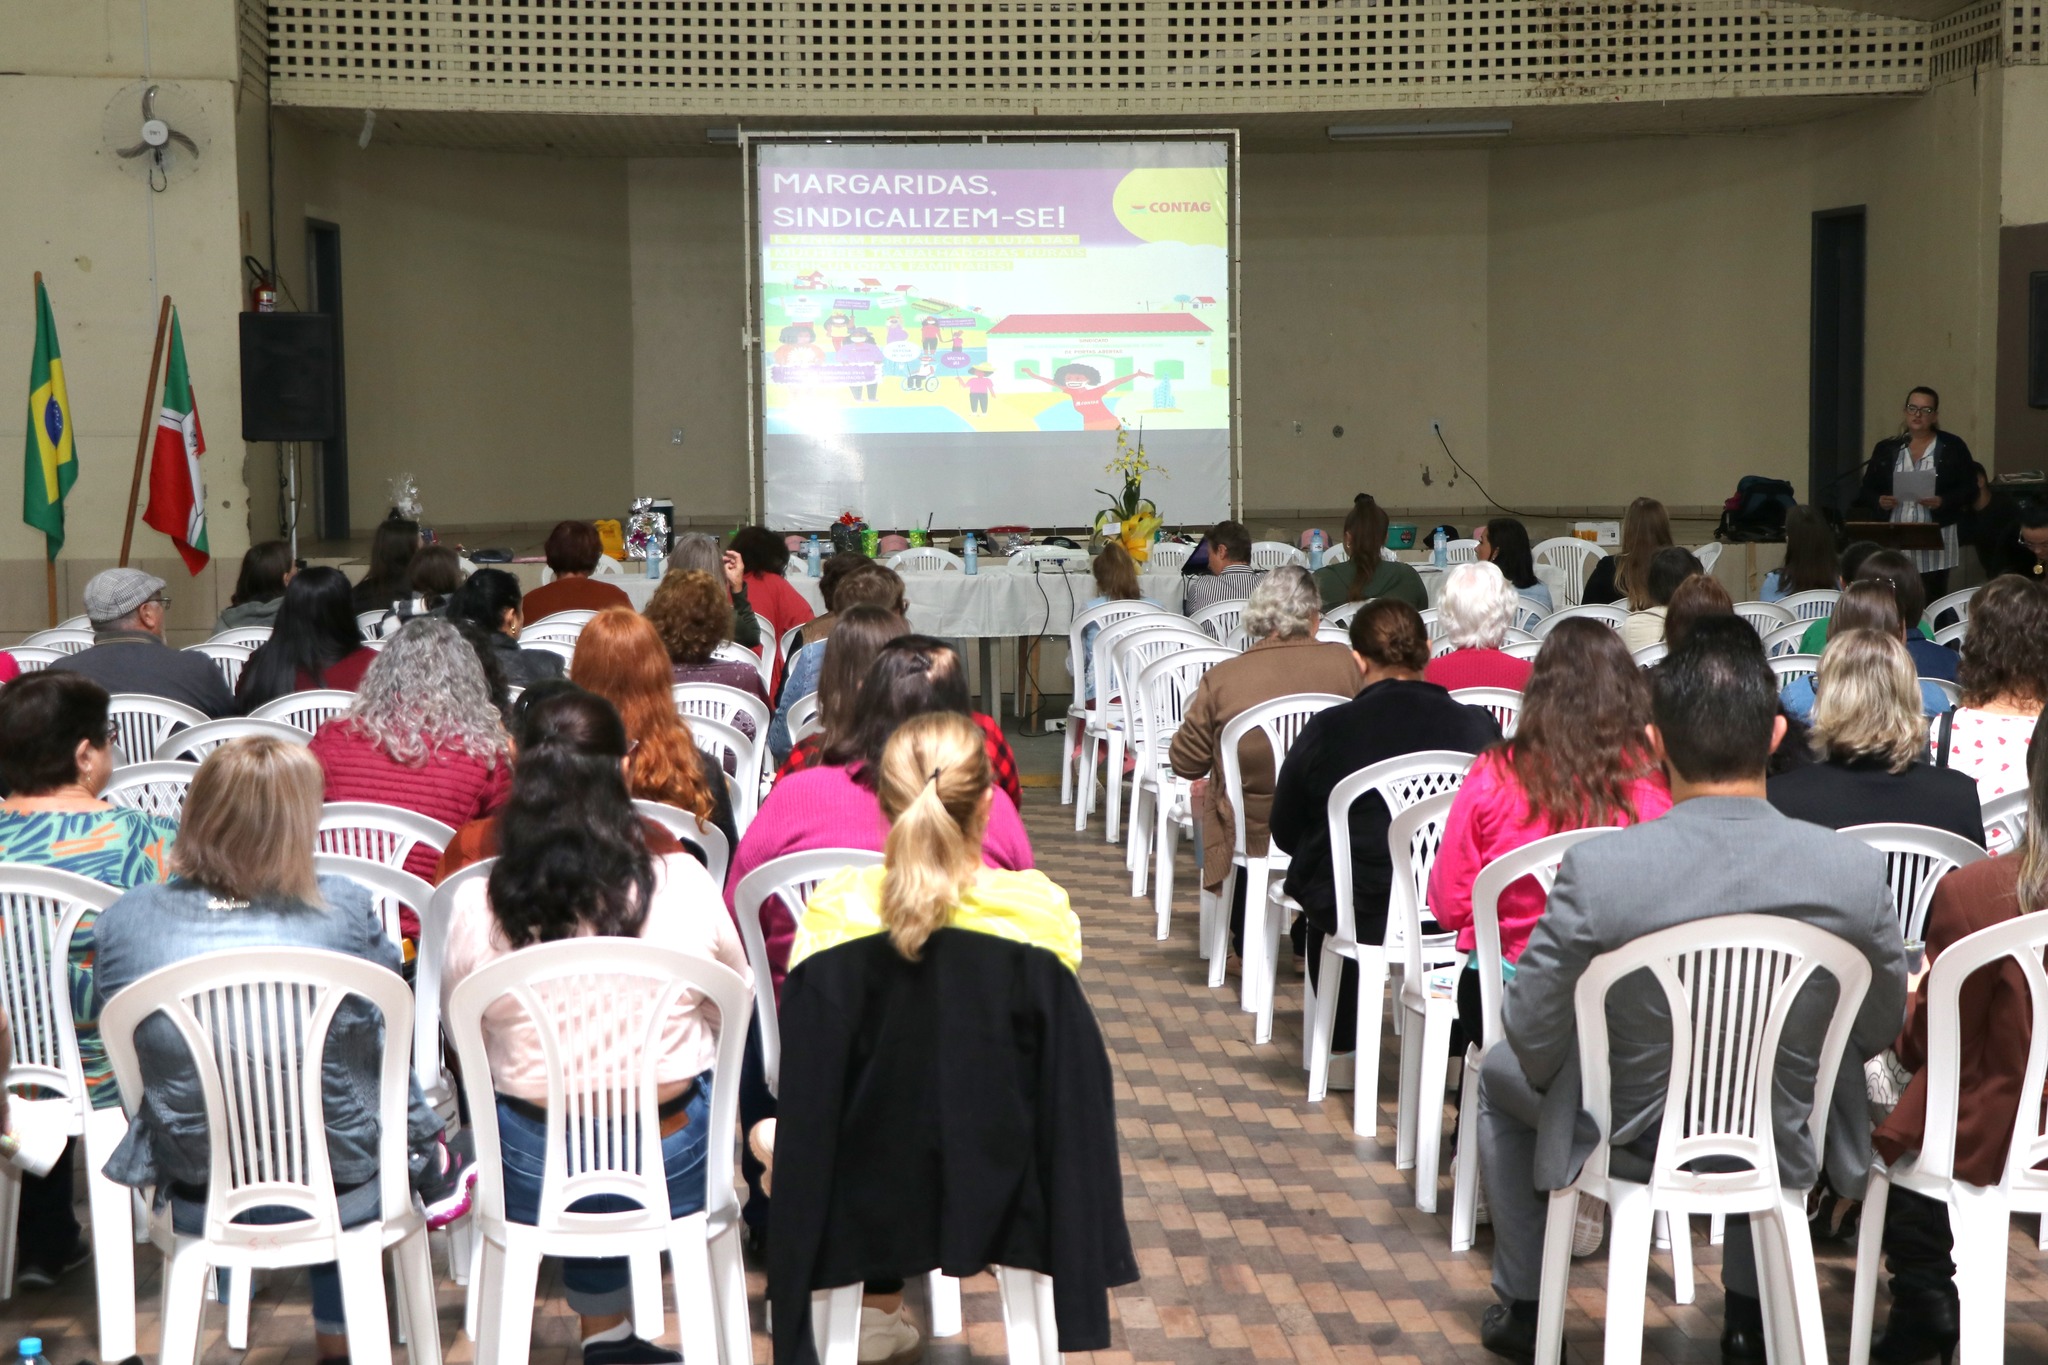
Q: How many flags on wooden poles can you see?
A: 2